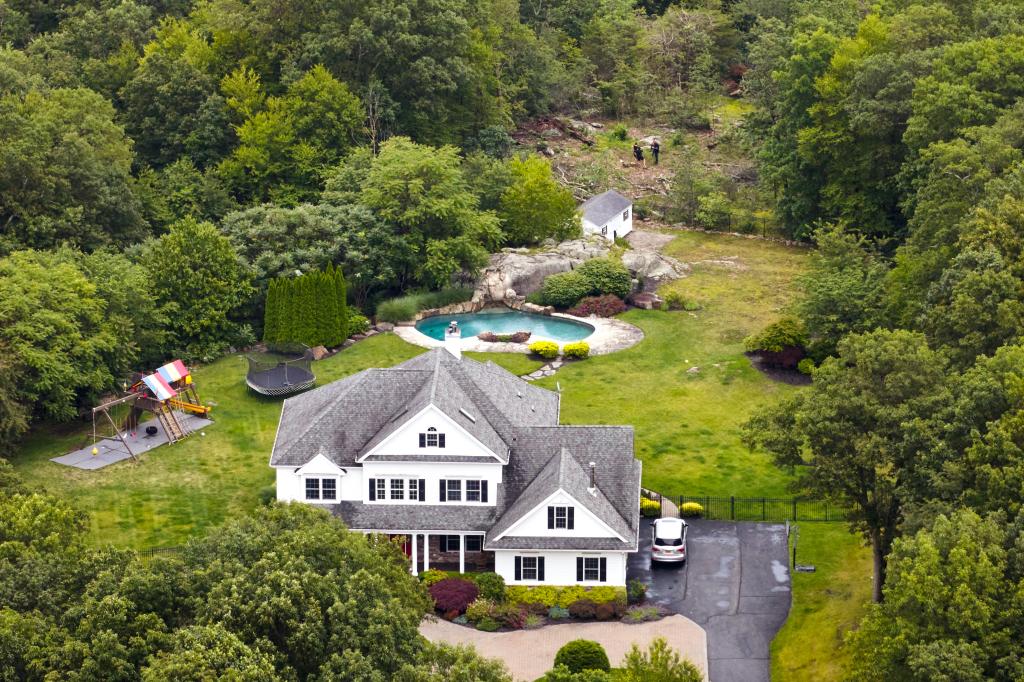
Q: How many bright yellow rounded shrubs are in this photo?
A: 4